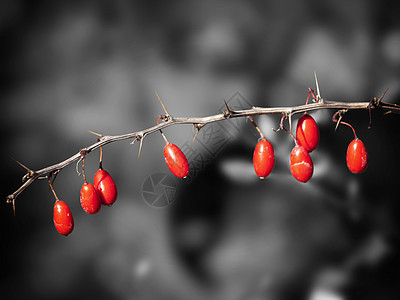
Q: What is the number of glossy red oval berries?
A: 8